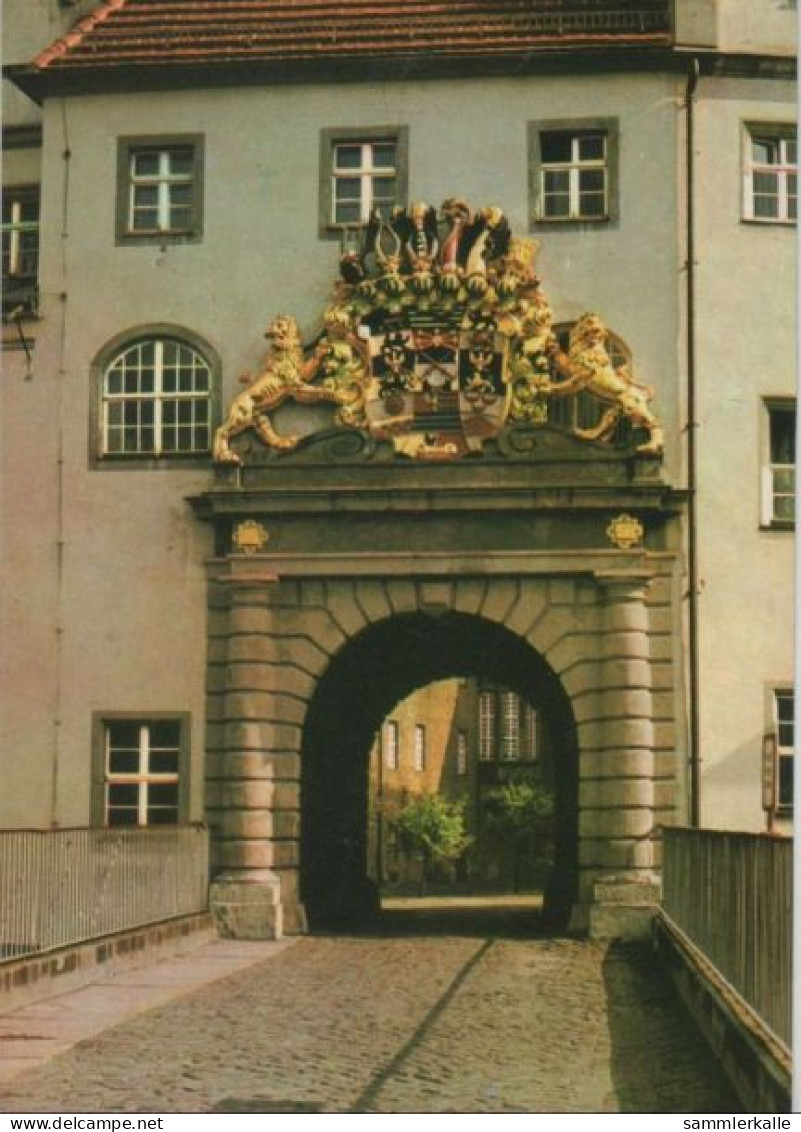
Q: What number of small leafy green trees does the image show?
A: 2